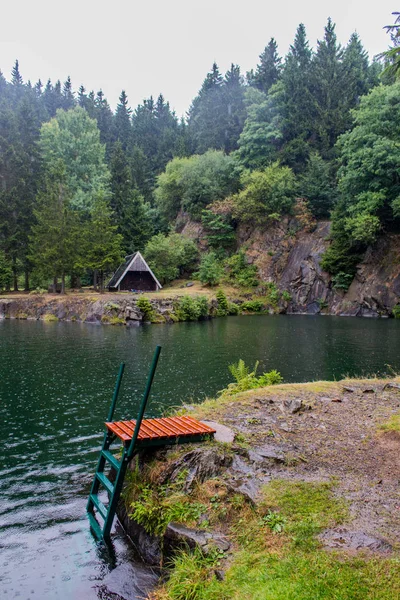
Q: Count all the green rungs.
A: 4